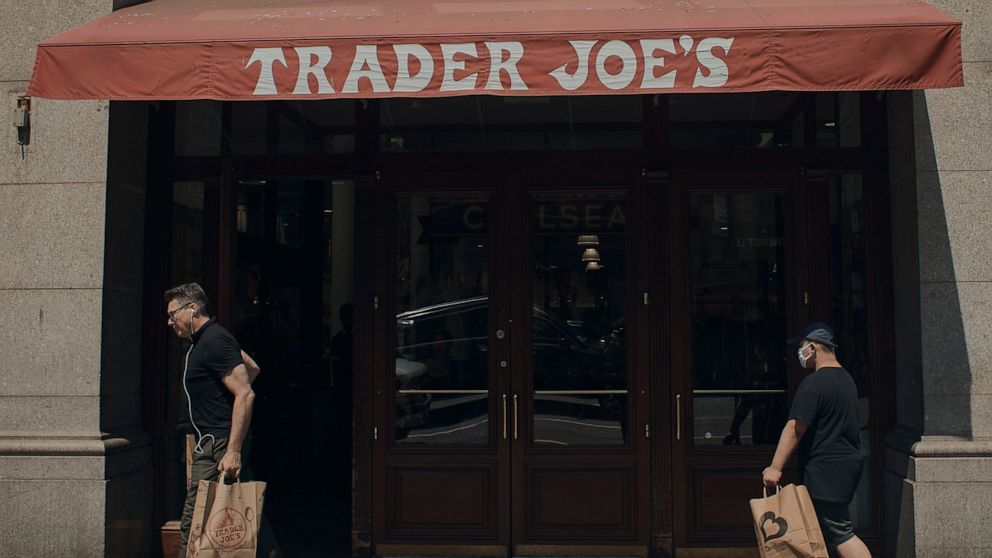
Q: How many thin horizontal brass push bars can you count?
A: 3